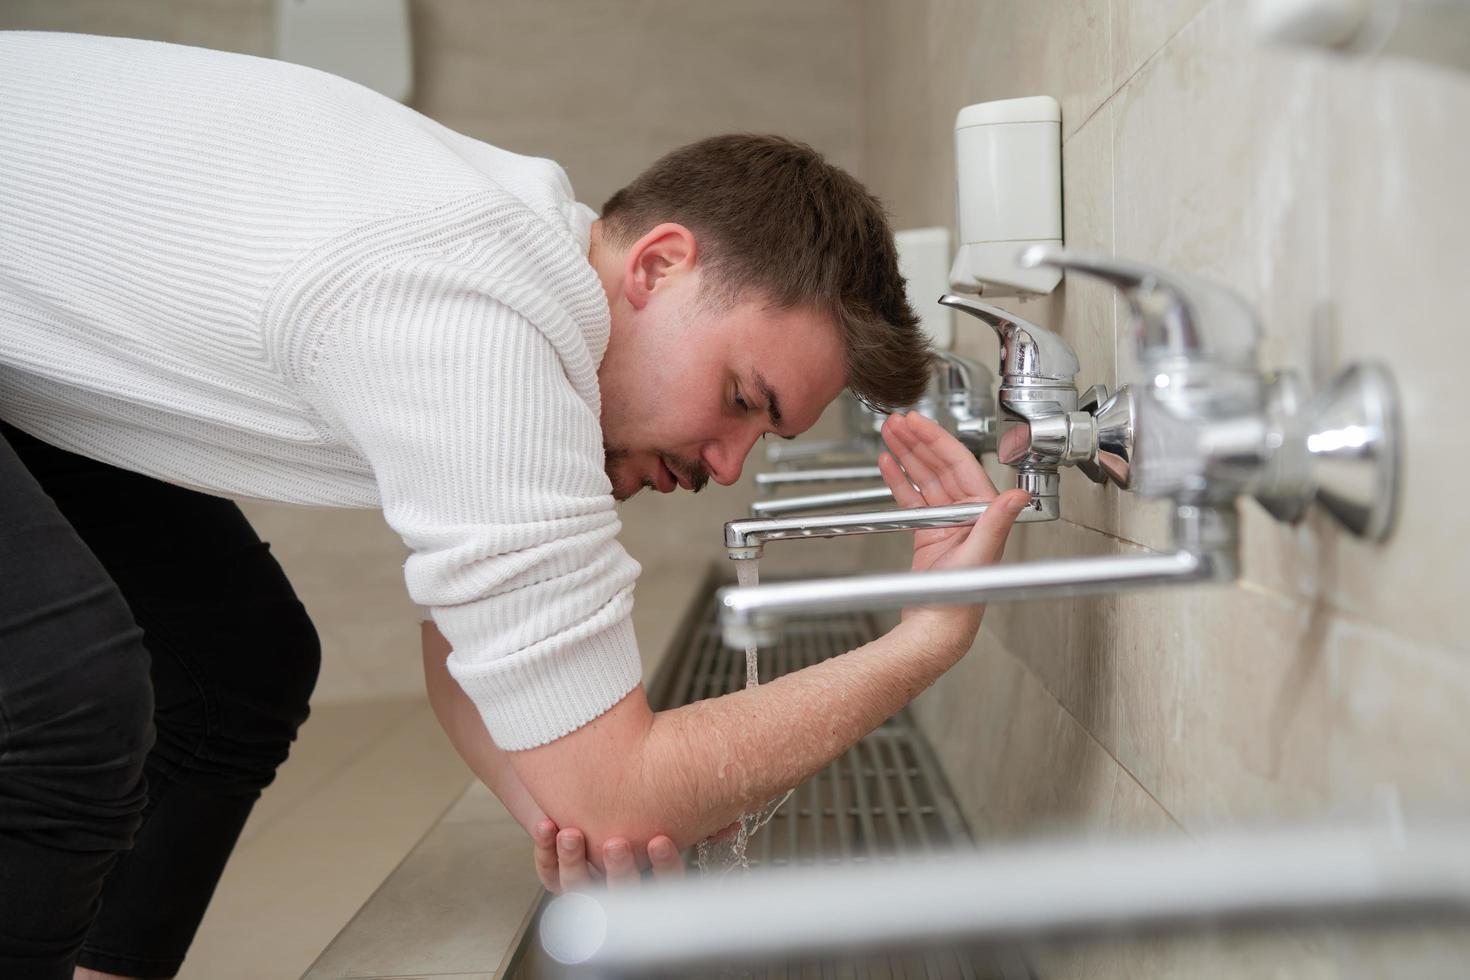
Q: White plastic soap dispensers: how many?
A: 2